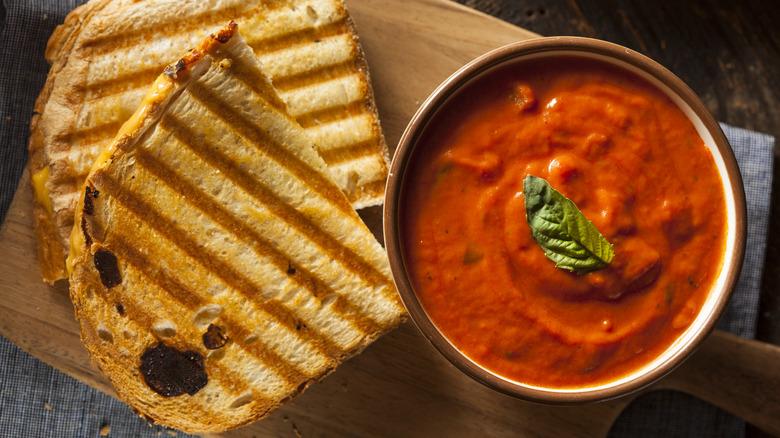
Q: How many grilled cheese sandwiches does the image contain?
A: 2